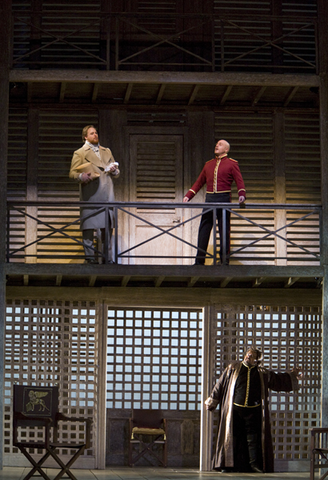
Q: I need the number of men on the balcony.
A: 2